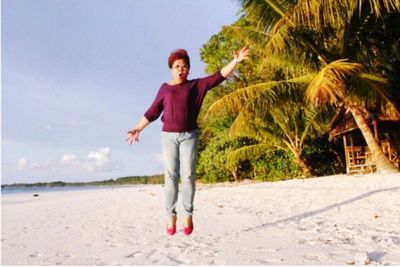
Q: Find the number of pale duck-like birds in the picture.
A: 0